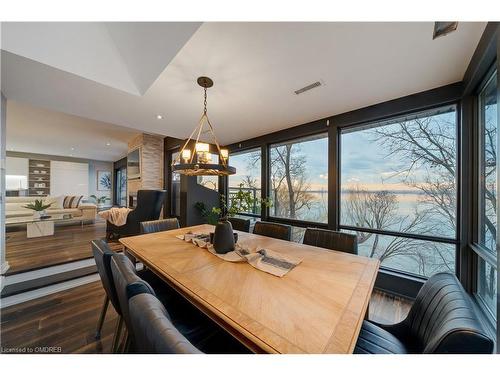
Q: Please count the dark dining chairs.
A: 8